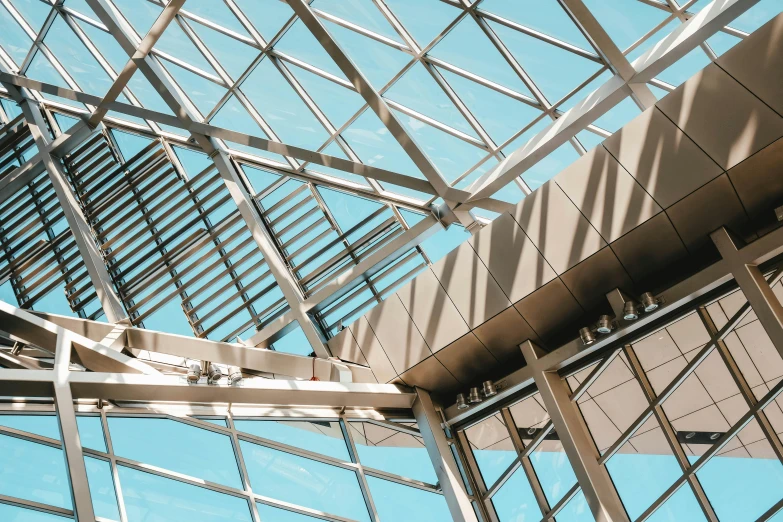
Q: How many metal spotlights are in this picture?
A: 10